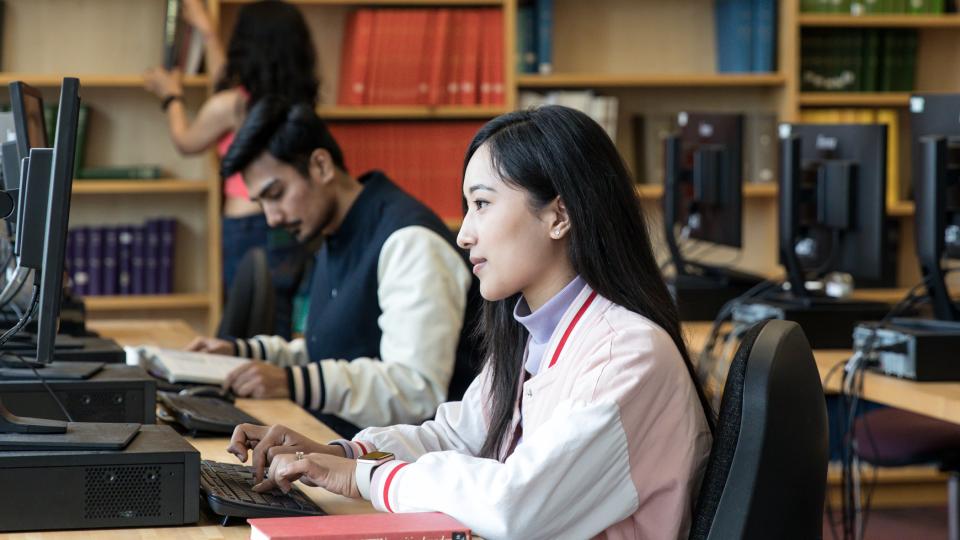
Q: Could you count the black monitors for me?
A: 5